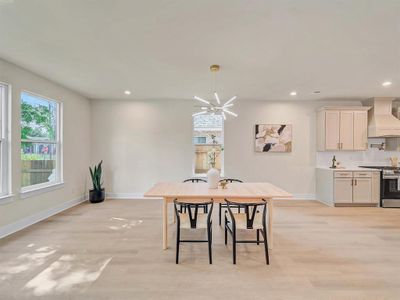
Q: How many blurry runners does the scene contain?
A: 0